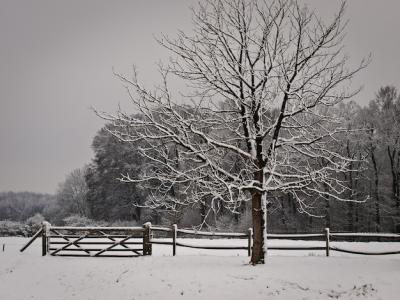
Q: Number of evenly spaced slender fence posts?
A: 3